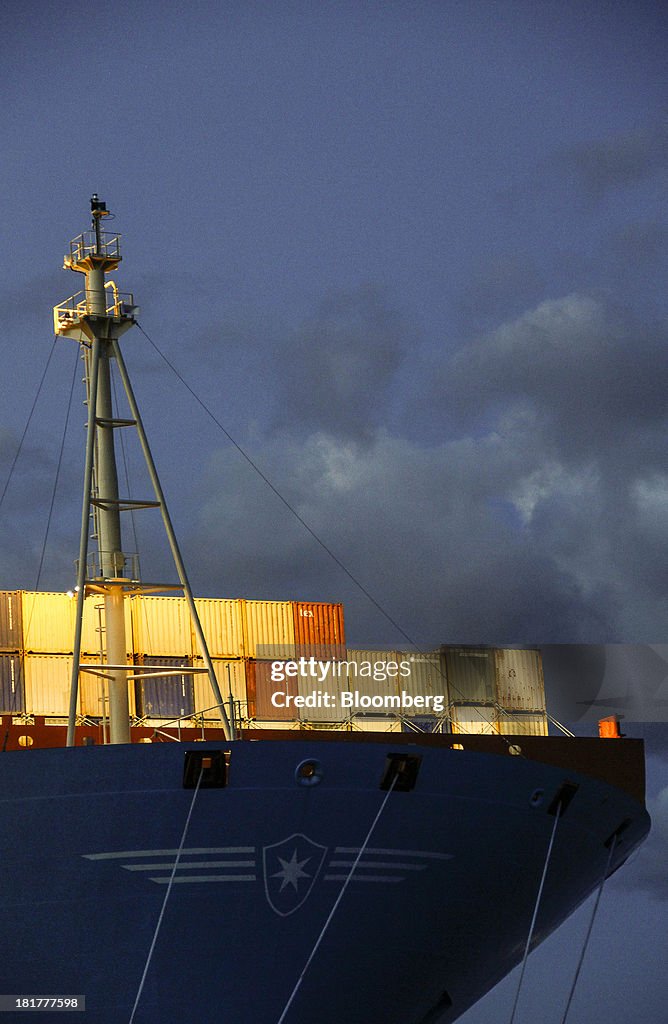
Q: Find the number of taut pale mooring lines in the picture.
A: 4